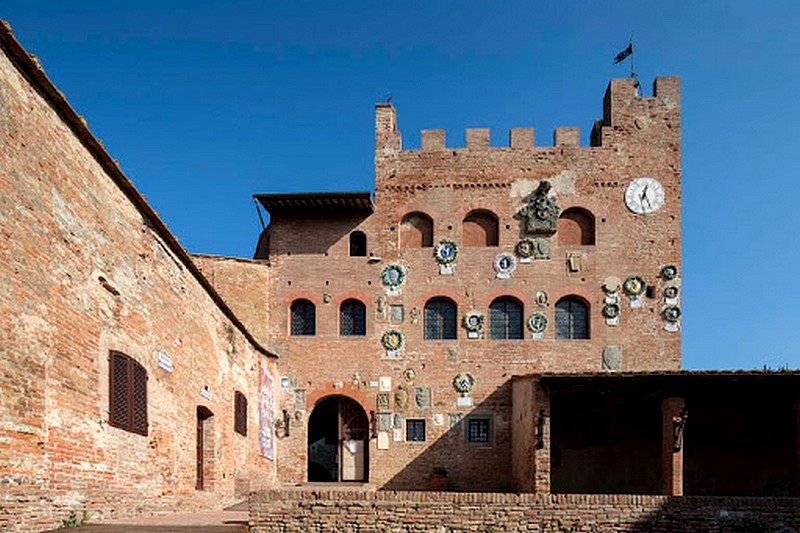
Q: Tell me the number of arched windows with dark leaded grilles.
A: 5